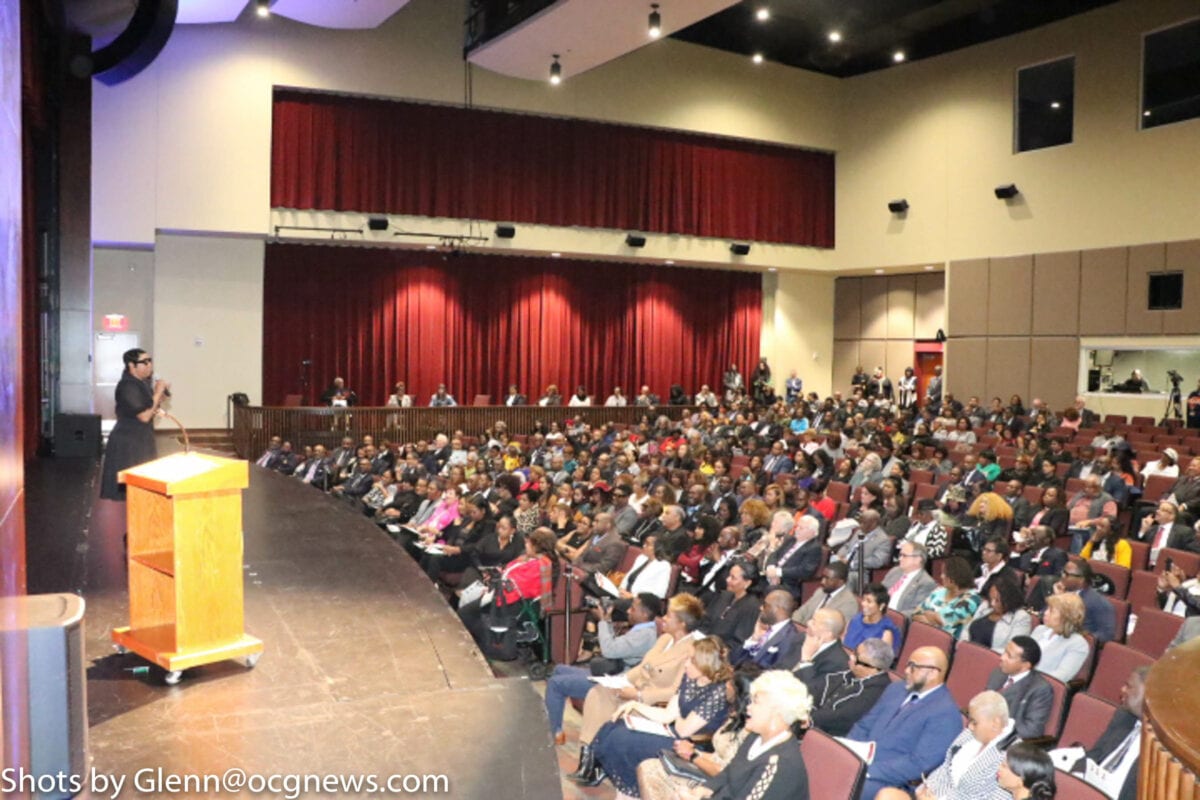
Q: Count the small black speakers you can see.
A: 6